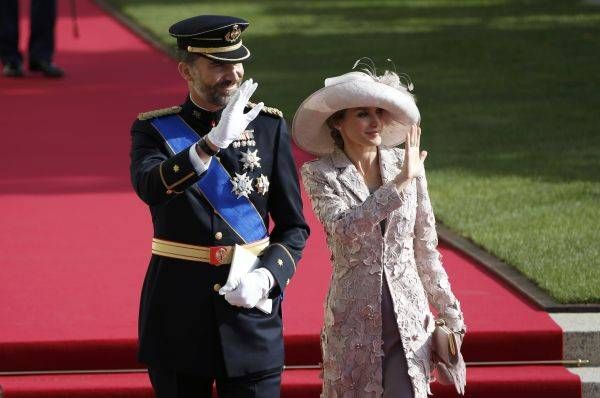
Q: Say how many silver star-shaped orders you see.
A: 3